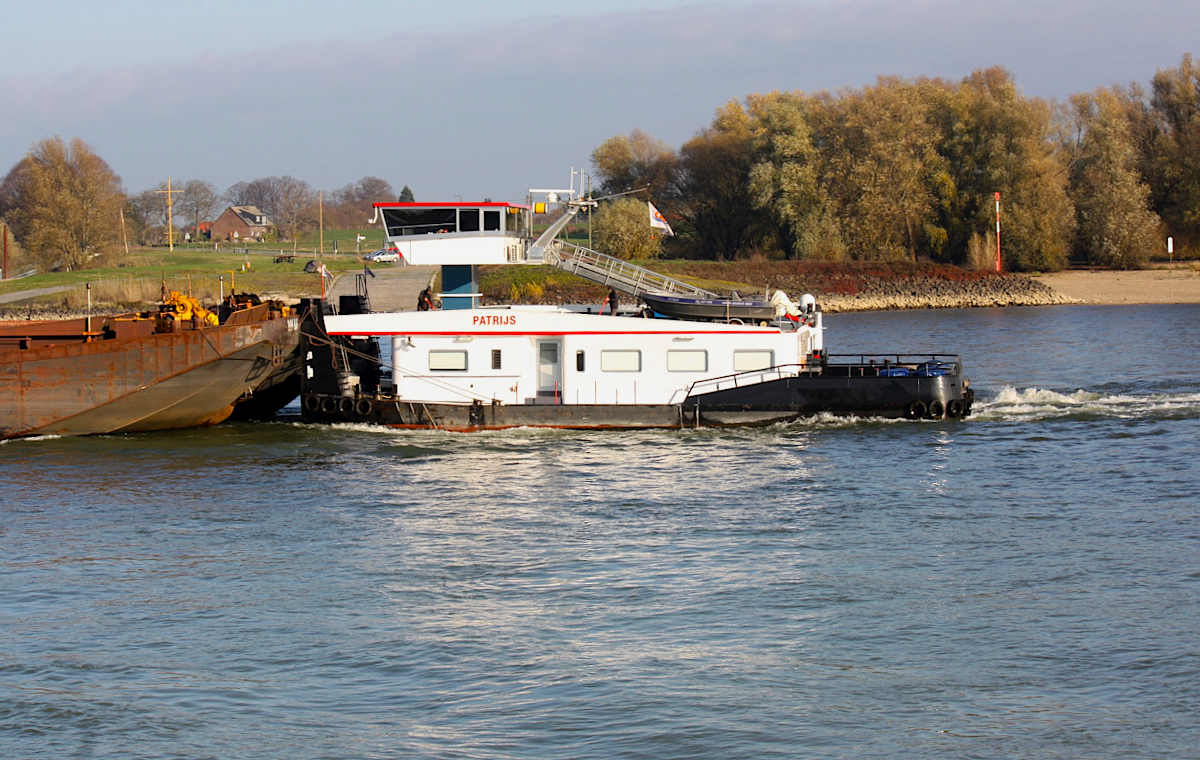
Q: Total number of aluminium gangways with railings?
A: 1